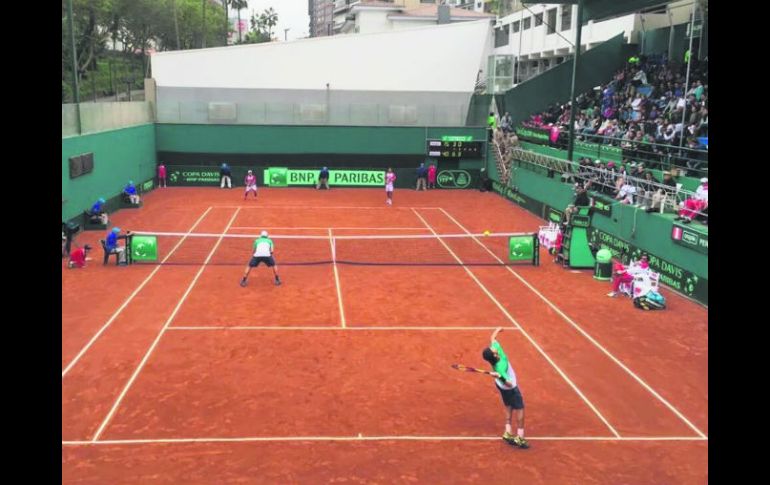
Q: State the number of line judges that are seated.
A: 3